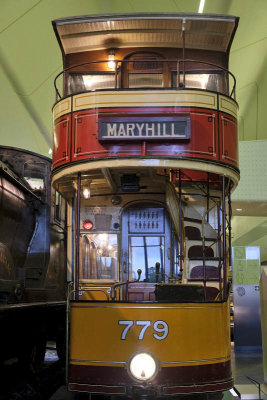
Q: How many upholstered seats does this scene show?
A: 4